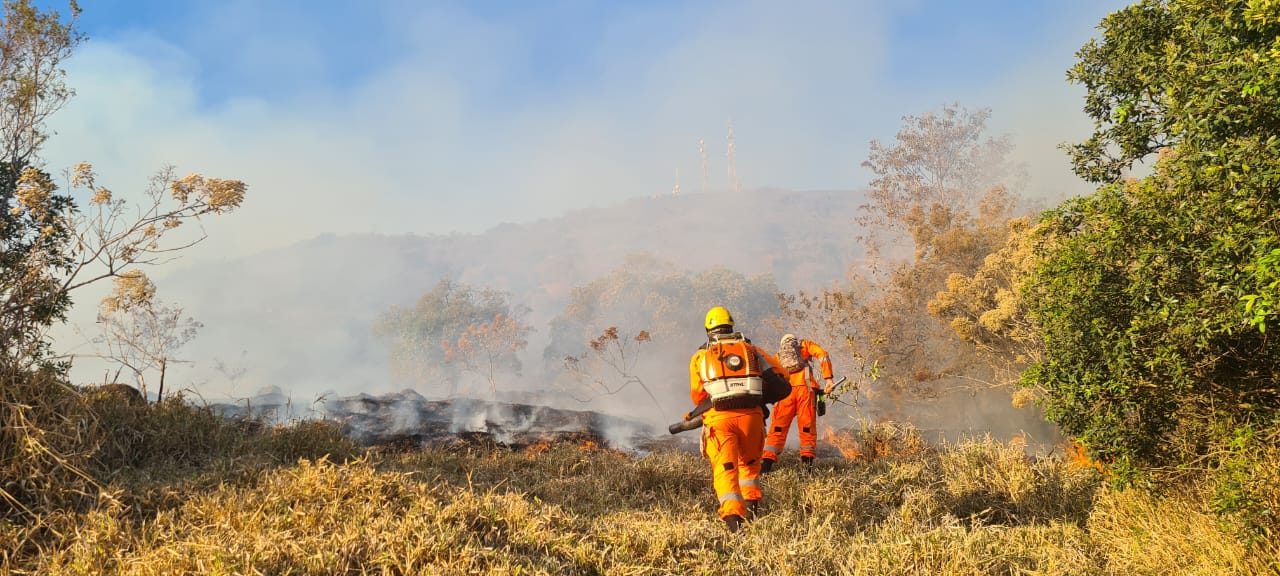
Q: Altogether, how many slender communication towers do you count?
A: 3